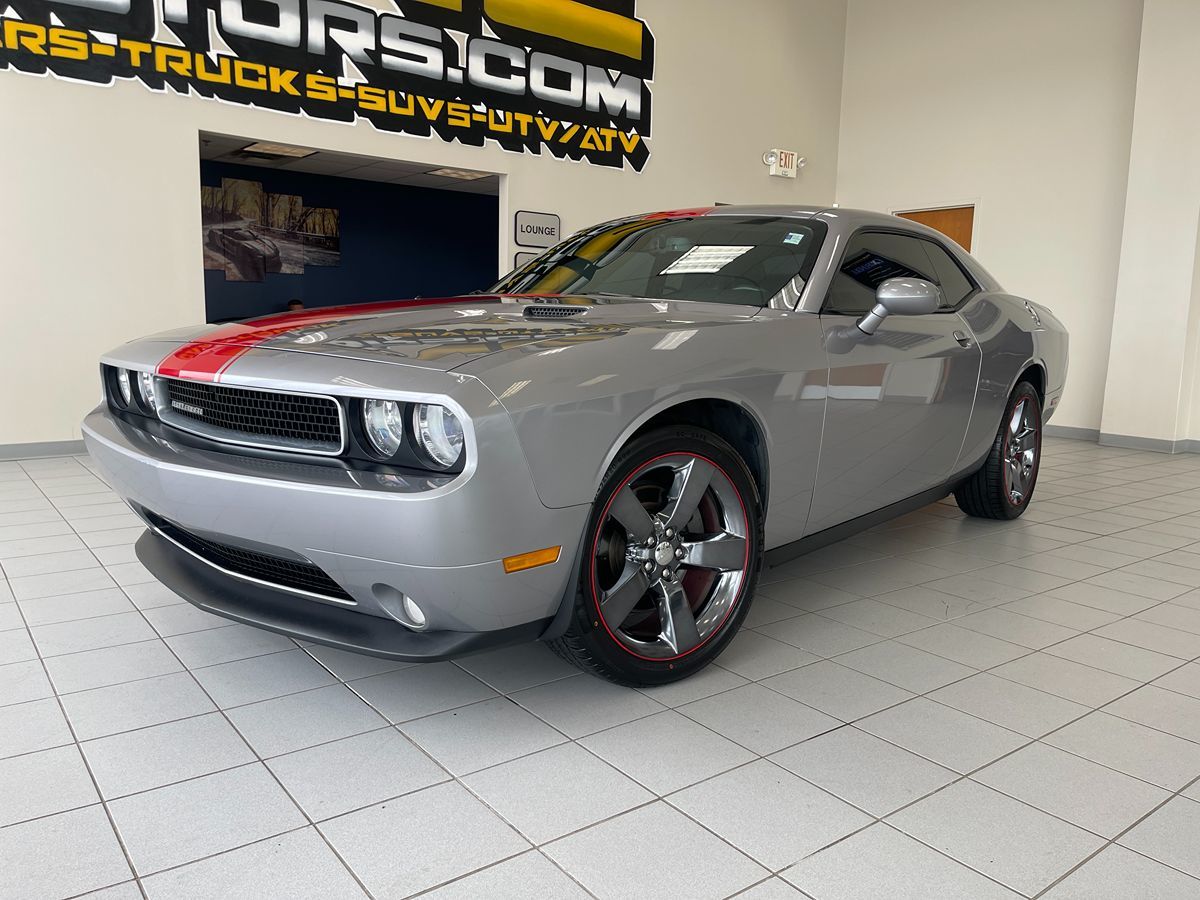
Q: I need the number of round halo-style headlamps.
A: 4